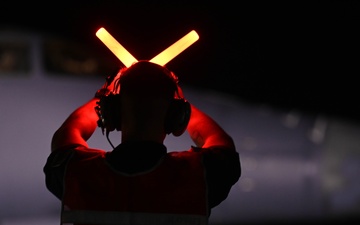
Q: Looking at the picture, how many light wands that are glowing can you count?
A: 2